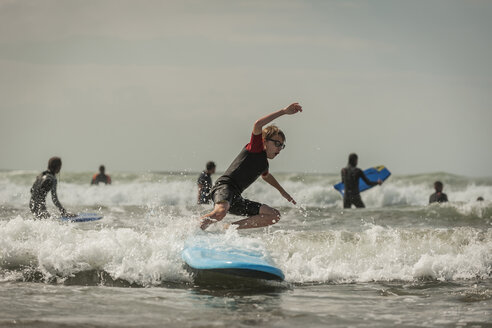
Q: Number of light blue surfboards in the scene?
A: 1